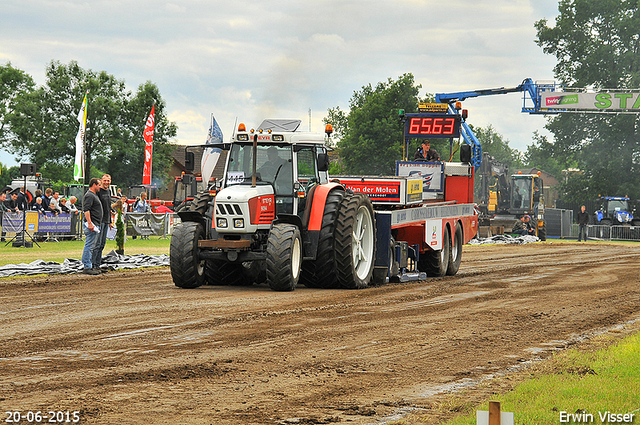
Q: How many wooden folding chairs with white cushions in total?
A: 0